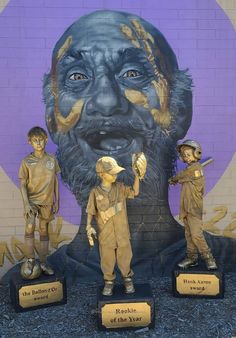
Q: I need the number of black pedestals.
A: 3